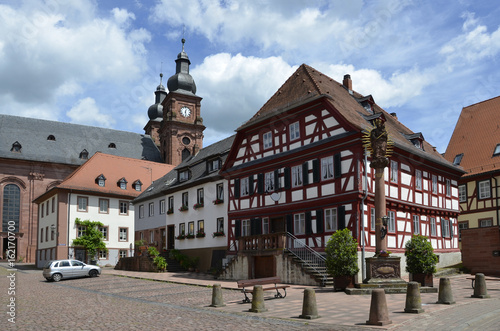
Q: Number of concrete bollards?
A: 7